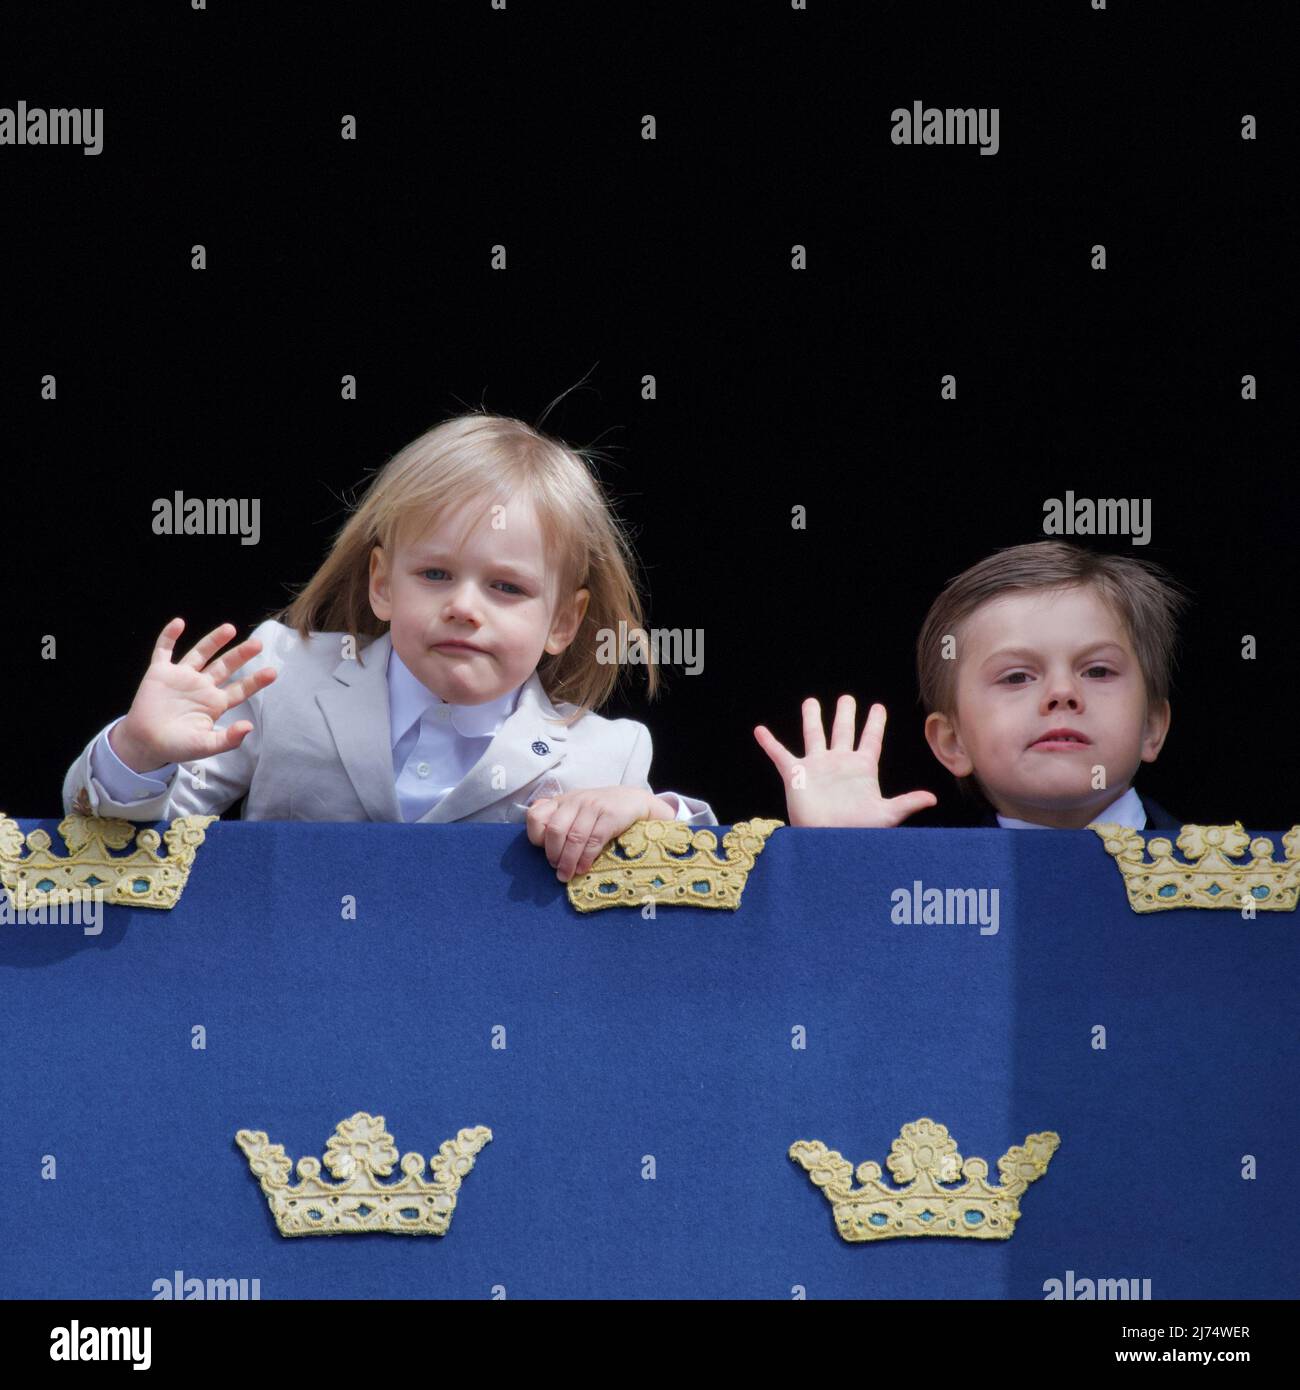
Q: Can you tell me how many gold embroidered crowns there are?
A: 5